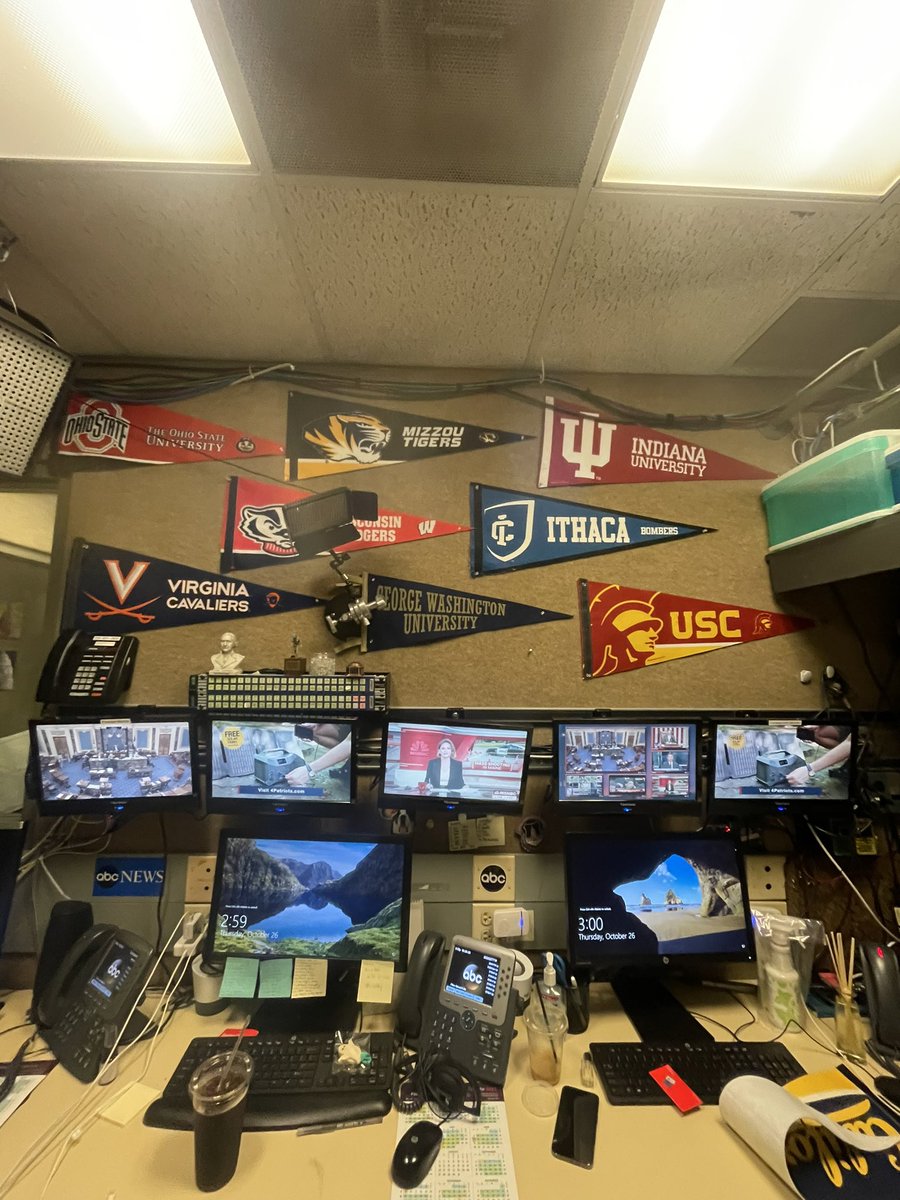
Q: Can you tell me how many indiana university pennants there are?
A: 1